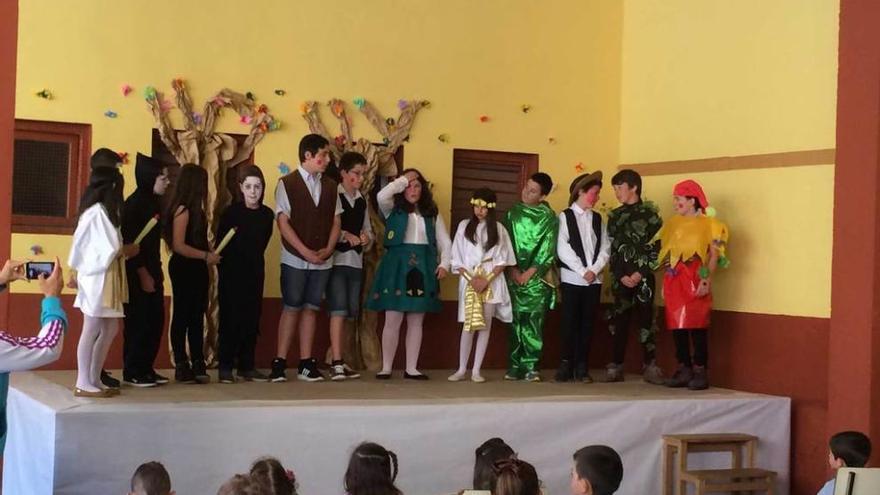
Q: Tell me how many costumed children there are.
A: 13